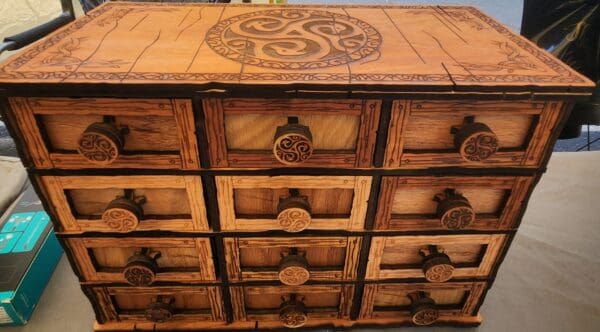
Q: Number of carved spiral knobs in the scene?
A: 12